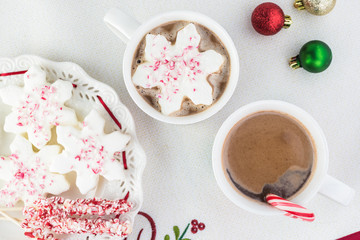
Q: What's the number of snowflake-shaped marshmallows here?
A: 4